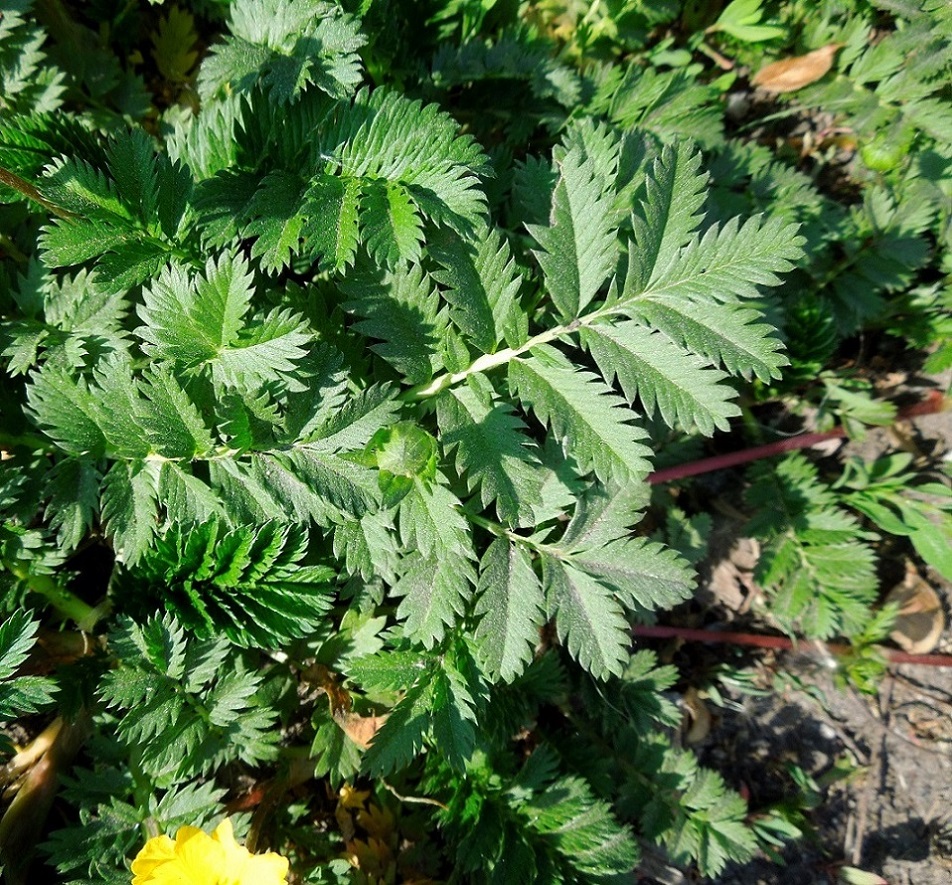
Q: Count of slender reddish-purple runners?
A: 2